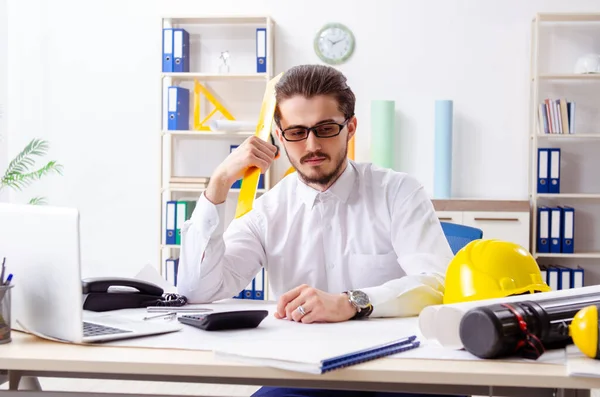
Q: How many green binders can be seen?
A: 1